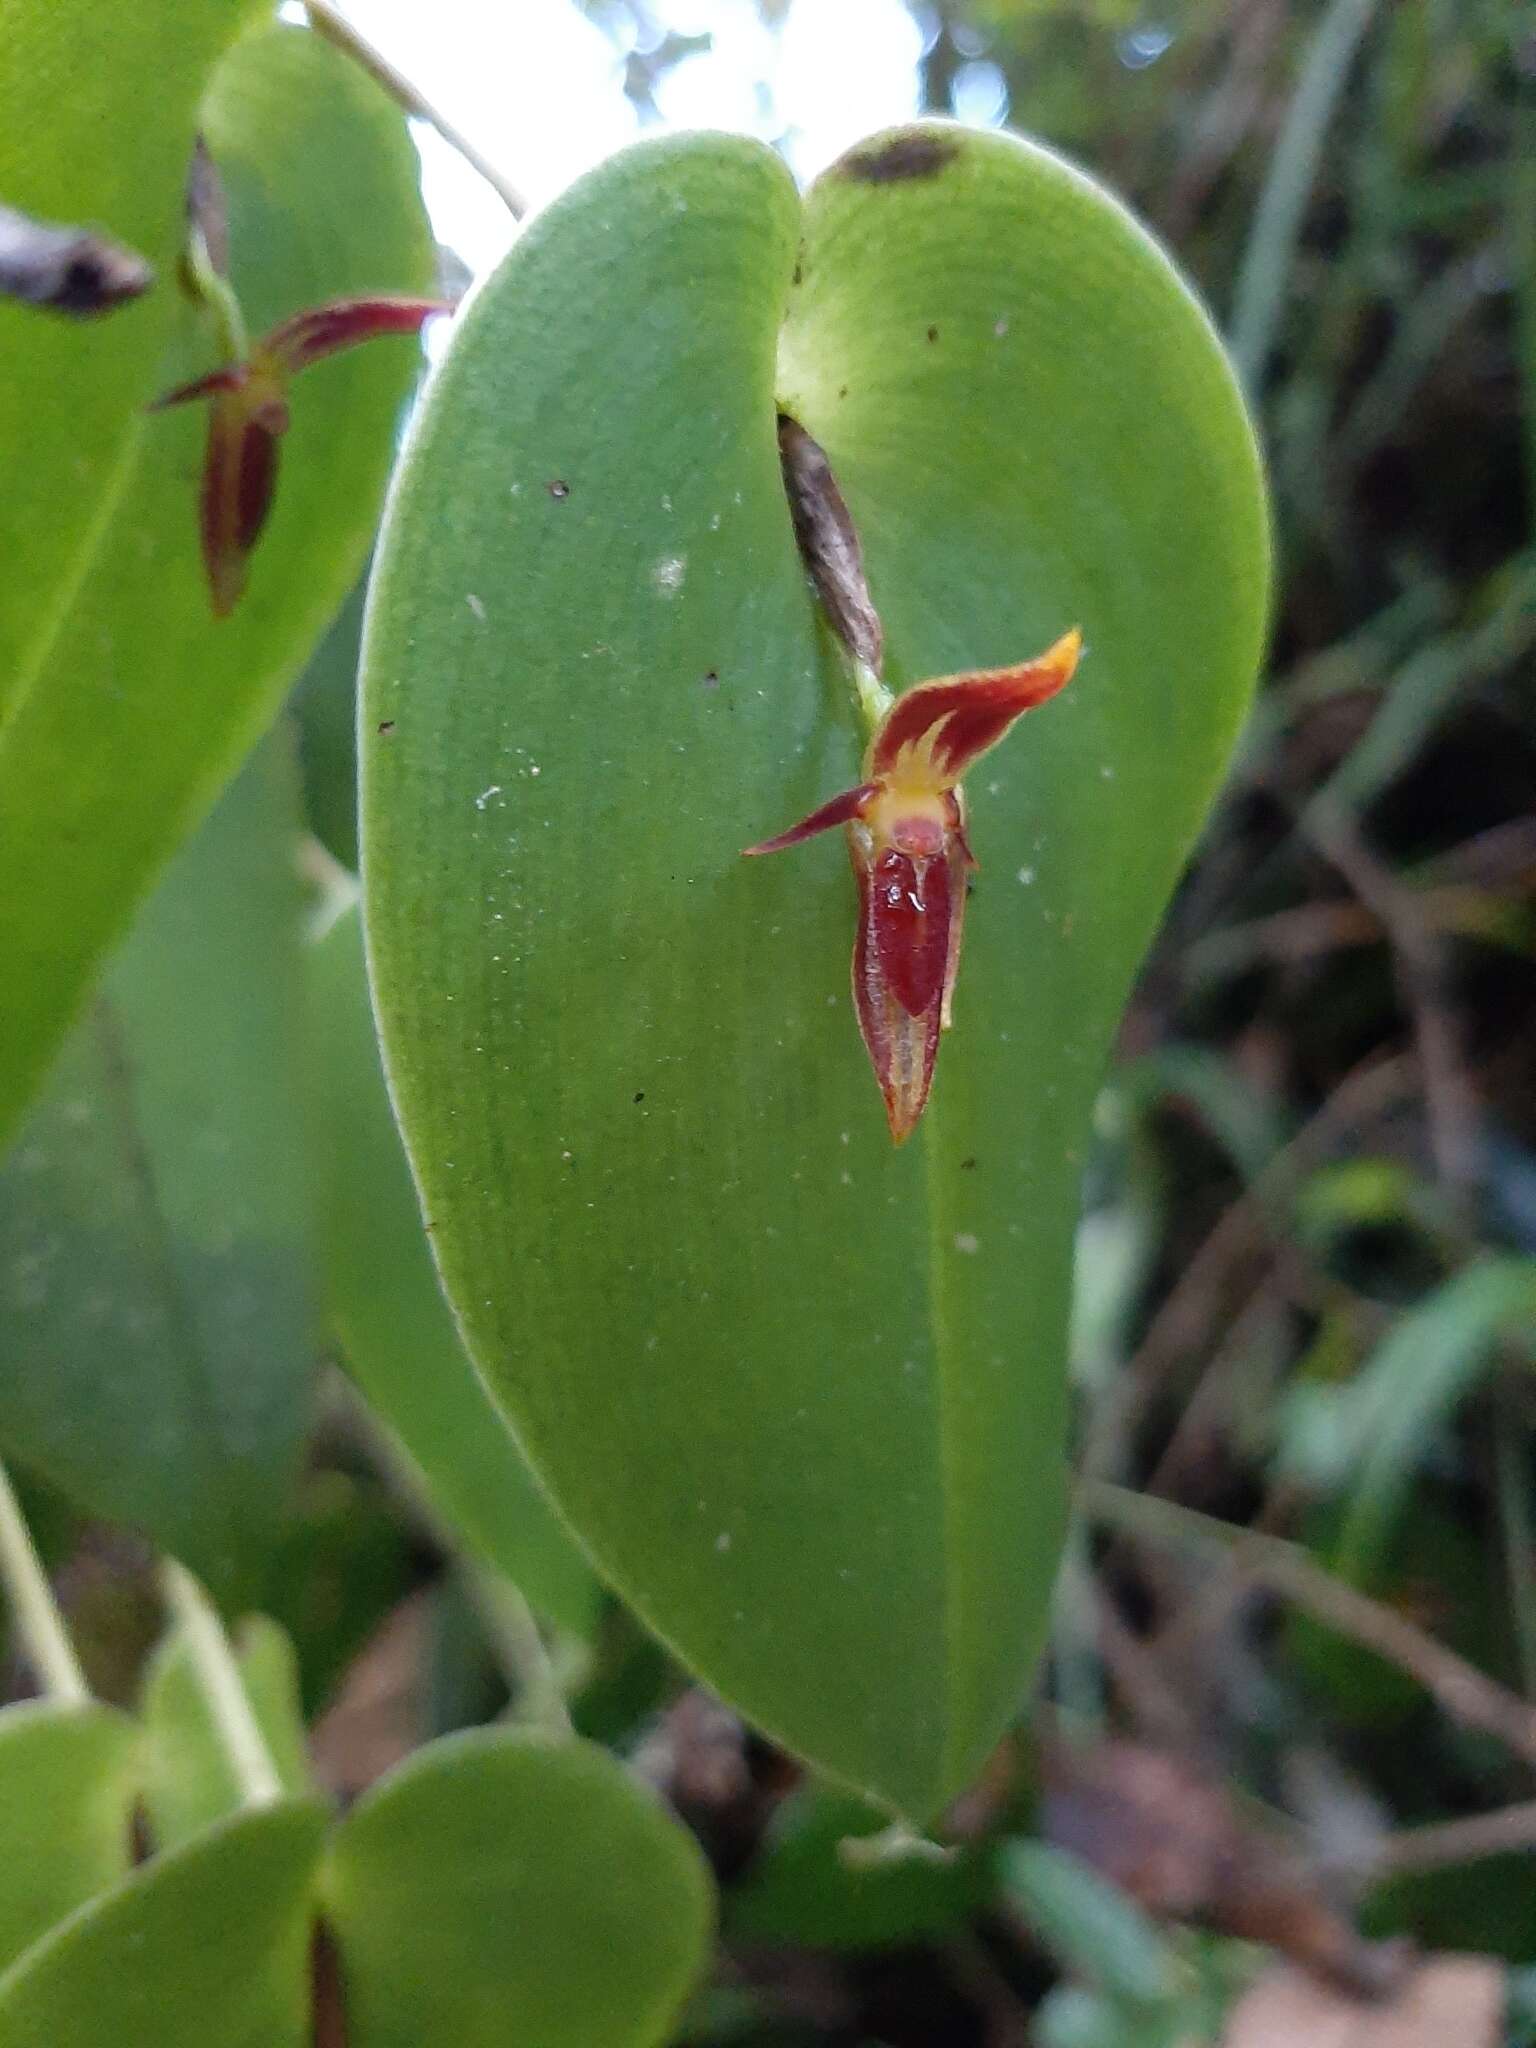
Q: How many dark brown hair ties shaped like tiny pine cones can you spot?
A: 0